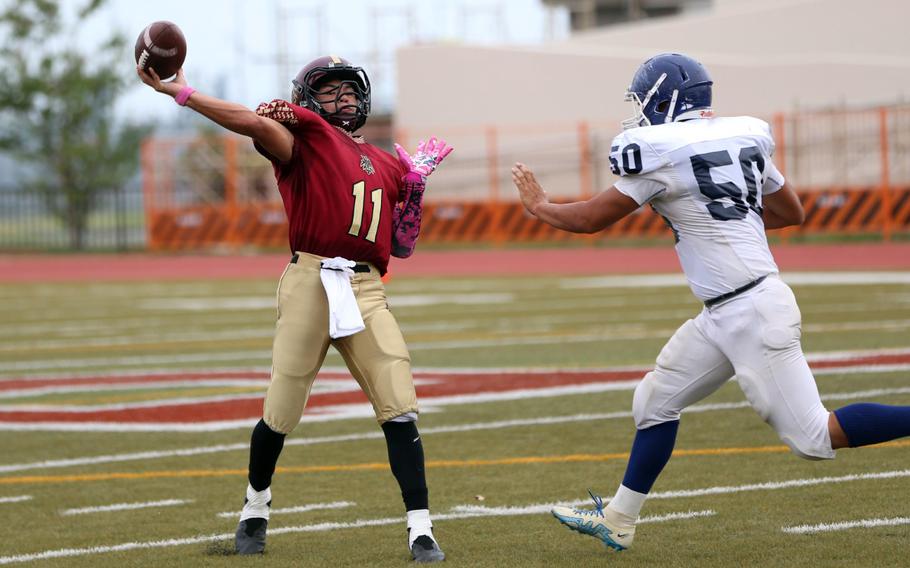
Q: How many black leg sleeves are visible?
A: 2